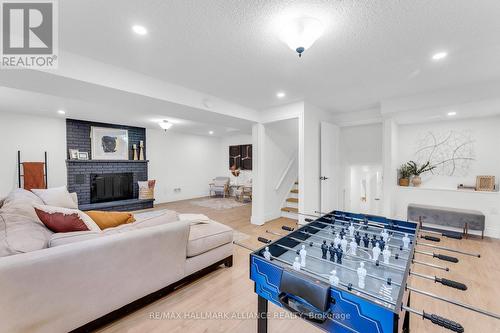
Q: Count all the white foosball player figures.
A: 13